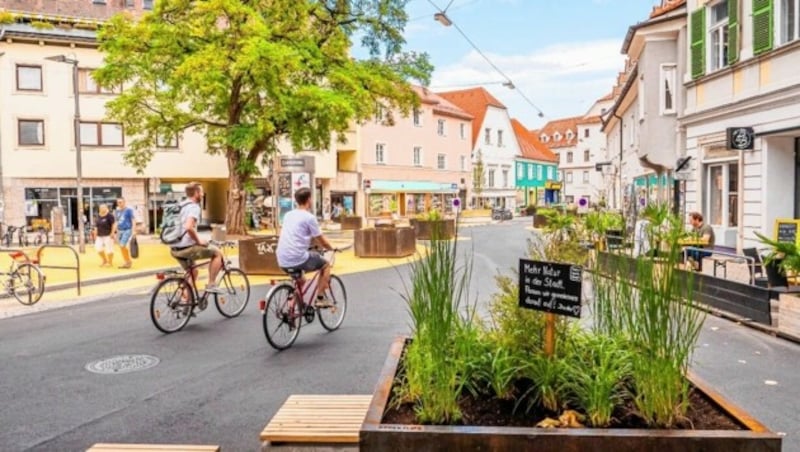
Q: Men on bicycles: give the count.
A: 2